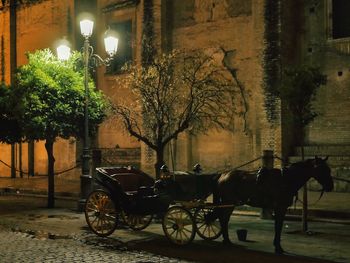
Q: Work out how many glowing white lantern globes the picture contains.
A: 3